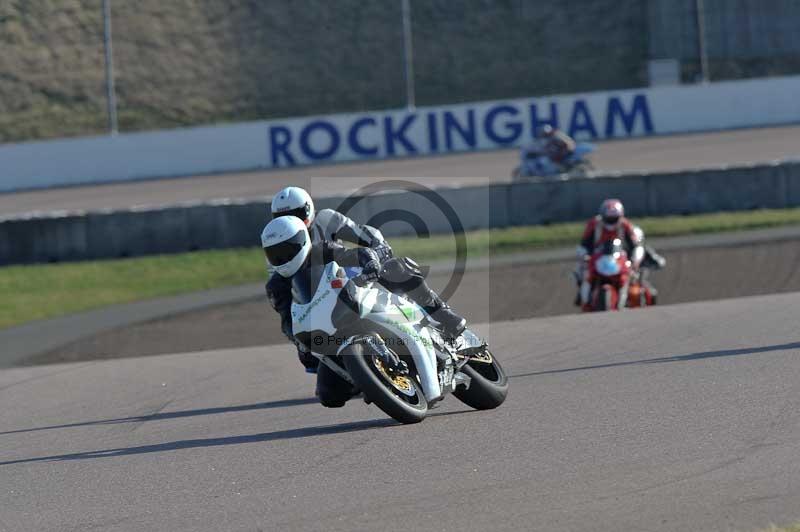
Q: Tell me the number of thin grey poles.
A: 3